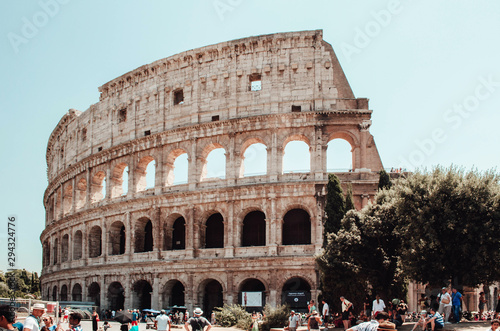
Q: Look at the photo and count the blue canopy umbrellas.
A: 1